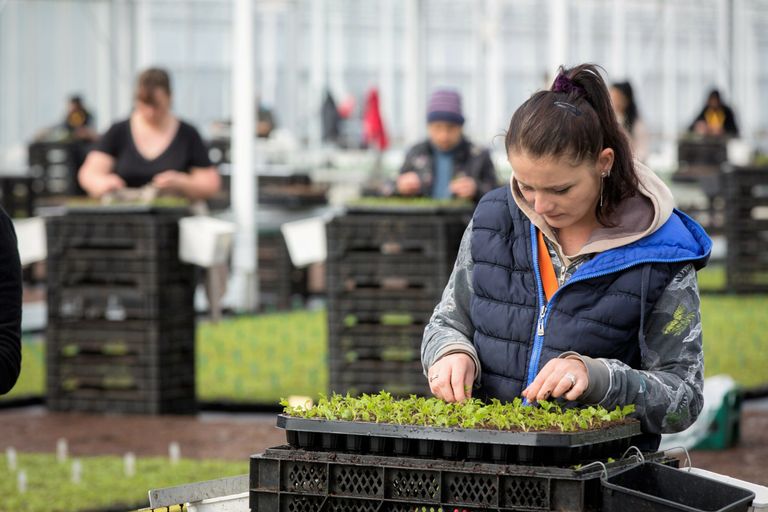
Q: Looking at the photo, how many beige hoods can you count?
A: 1